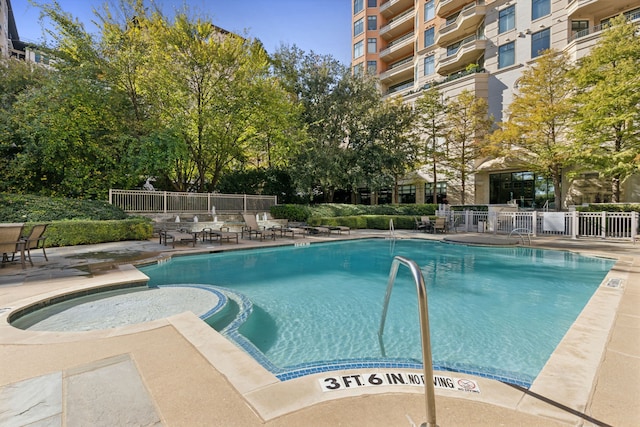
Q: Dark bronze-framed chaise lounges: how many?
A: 6